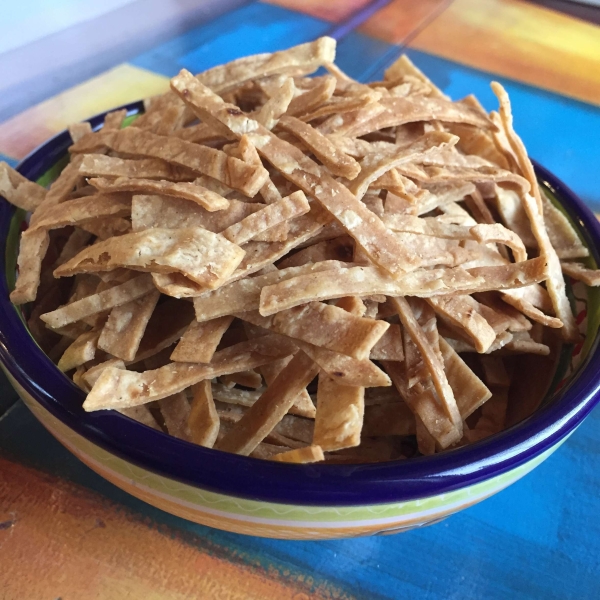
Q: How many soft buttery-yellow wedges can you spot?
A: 0